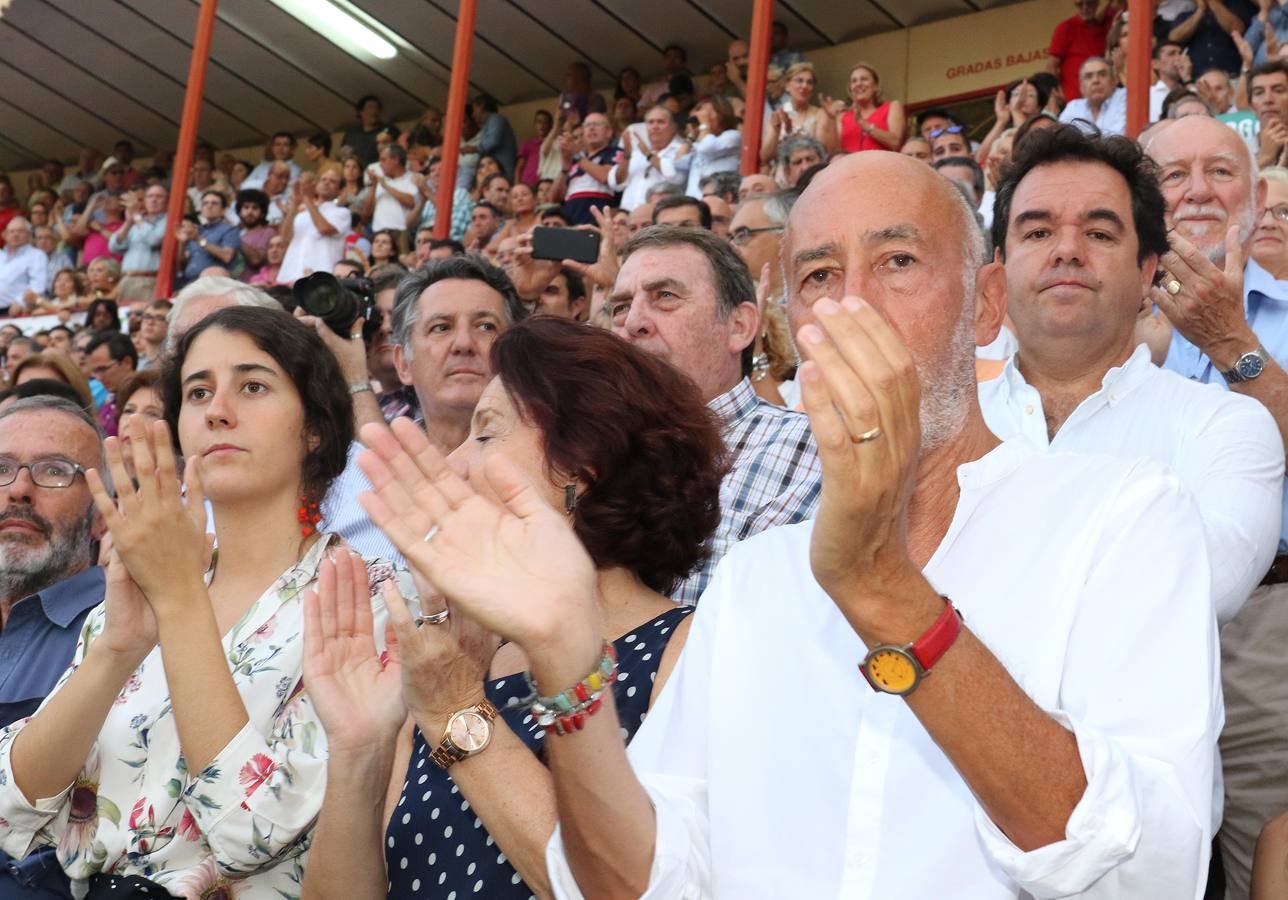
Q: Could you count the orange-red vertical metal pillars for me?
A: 4